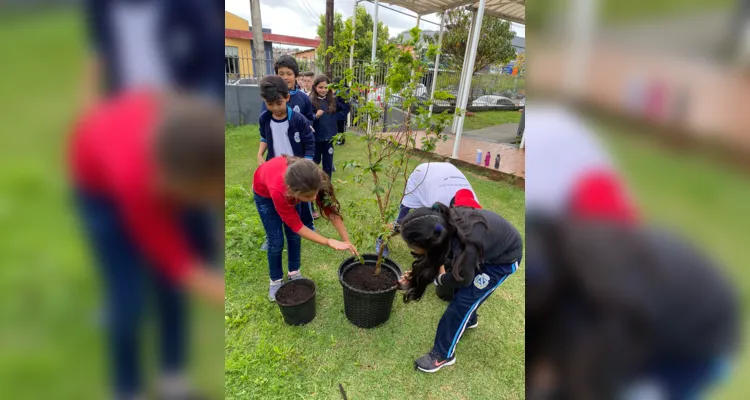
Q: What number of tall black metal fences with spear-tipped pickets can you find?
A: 1